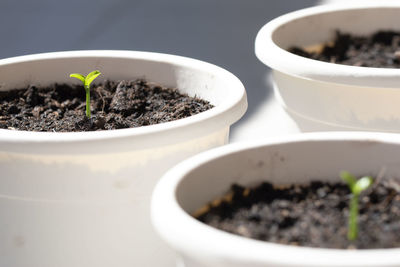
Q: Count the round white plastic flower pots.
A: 3